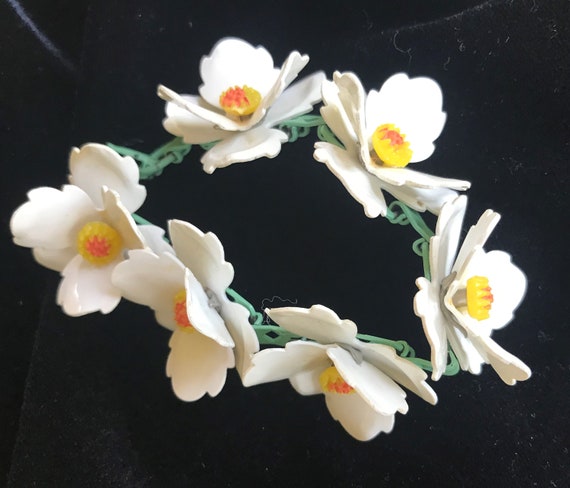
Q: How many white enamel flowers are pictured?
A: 6